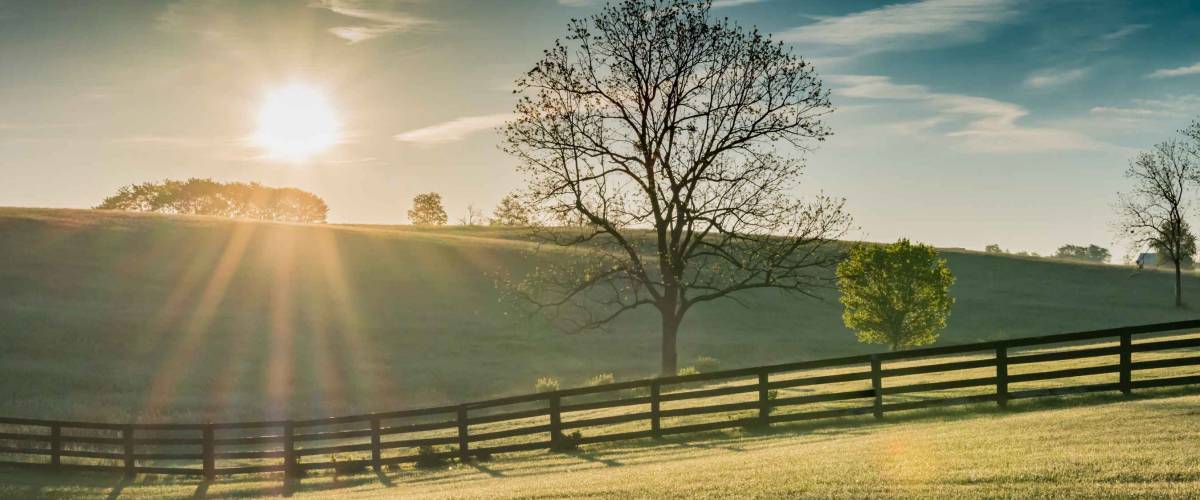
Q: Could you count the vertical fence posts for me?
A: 12